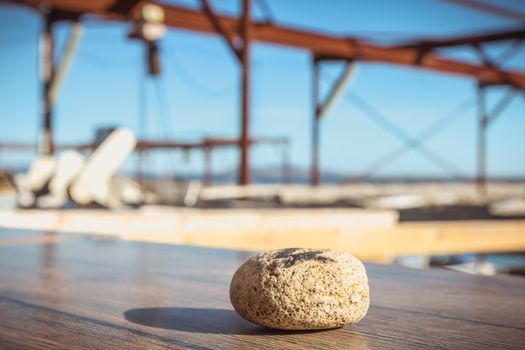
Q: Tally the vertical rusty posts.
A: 4